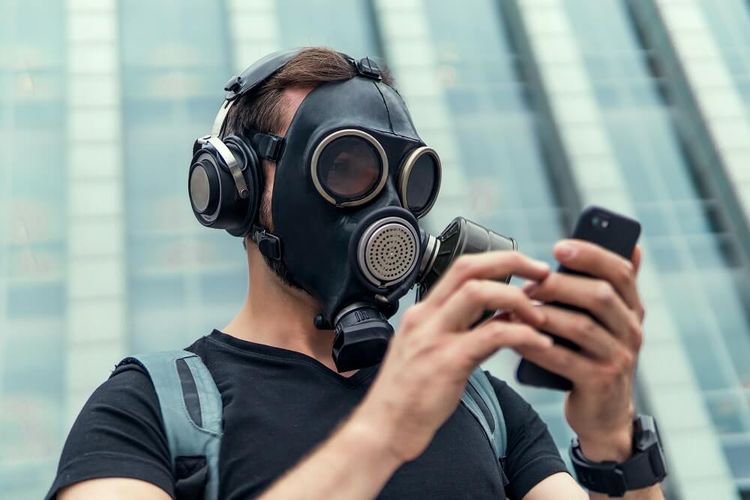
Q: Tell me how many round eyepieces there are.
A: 2